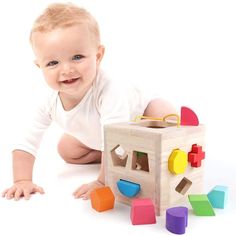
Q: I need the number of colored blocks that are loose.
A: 5